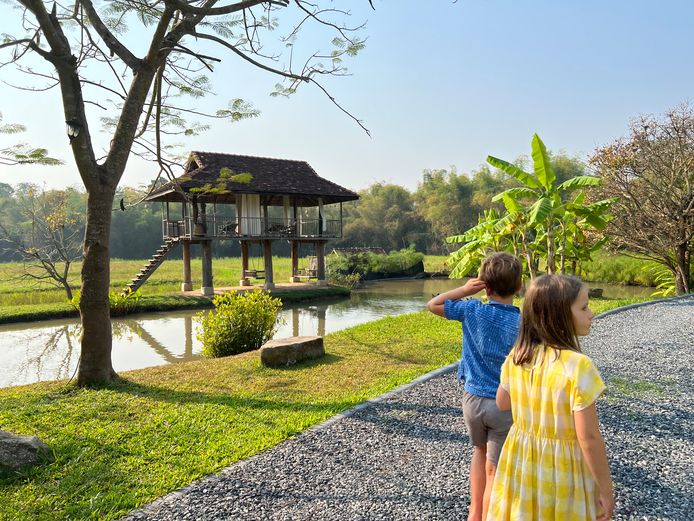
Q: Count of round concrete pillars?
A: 6